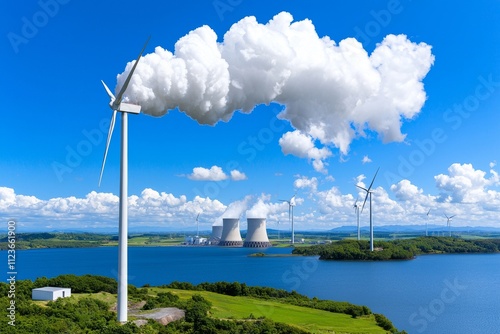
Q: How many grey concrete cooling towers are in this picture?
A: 3